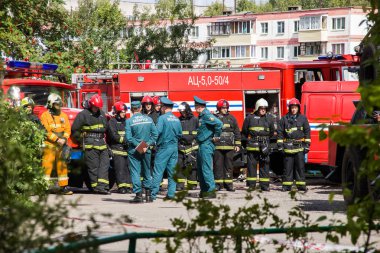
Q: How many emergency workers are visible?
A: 13